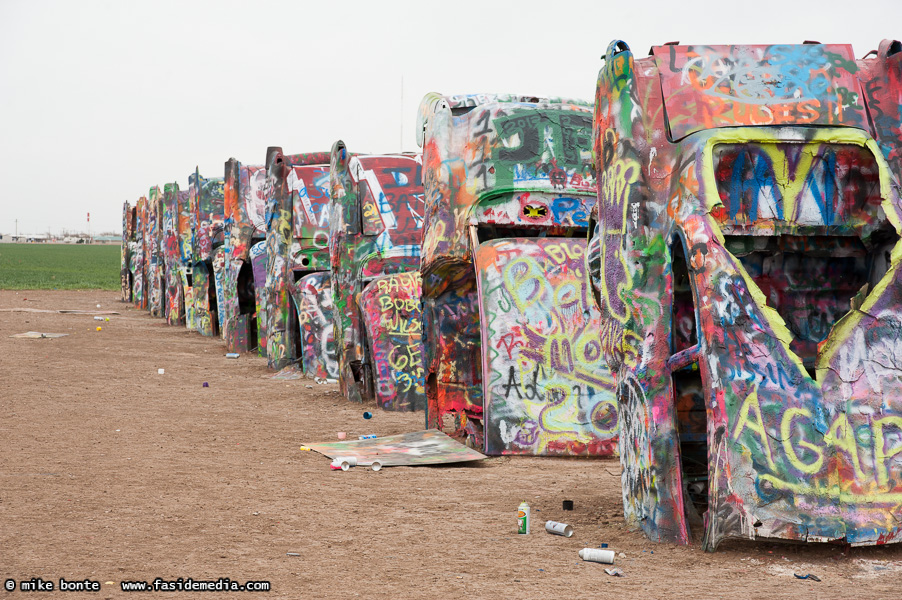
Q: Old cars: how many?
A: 10